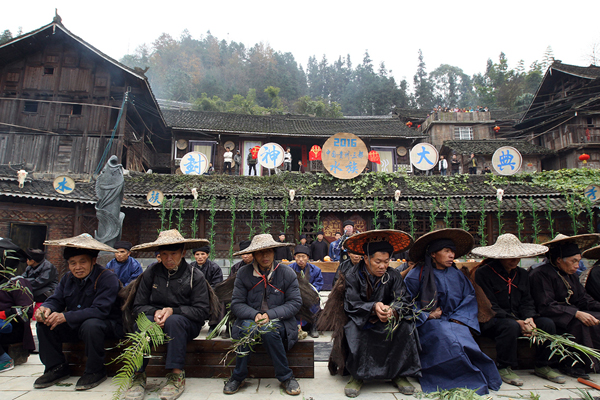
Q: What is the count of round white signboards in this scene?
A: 4